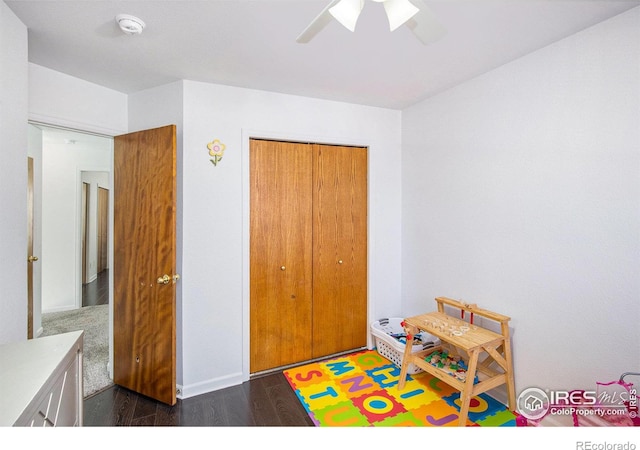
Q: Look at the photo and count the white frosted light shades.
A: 2